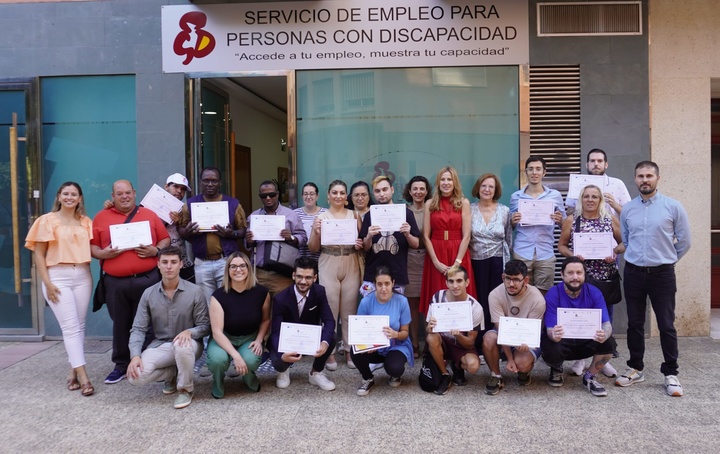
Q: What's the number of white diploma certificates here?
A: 14